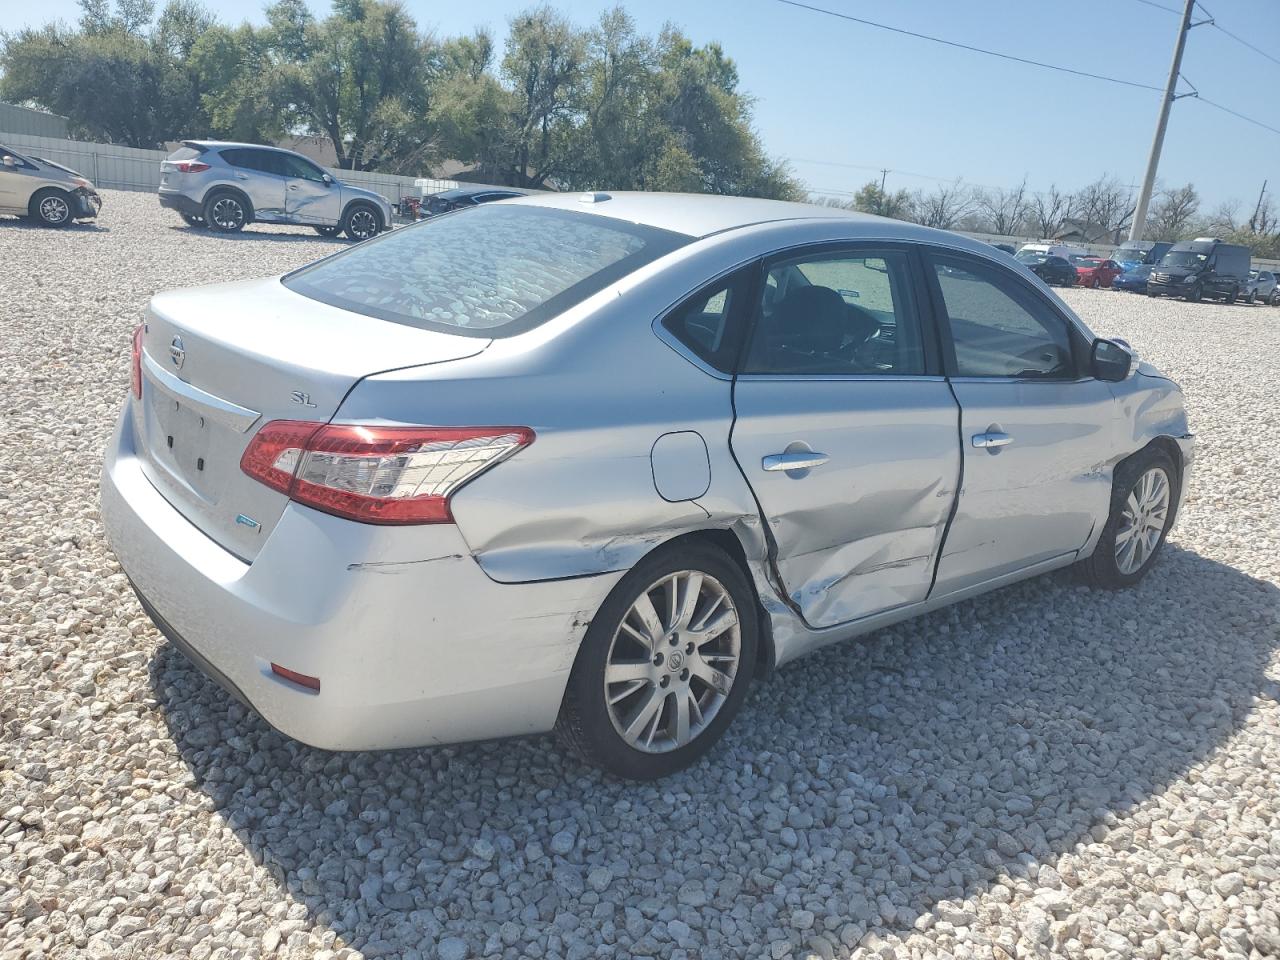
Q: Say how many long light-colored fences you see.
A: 1